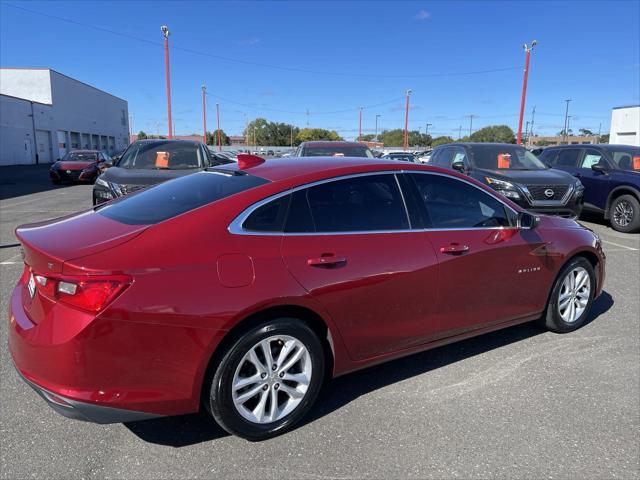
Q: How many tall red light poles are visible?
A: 6